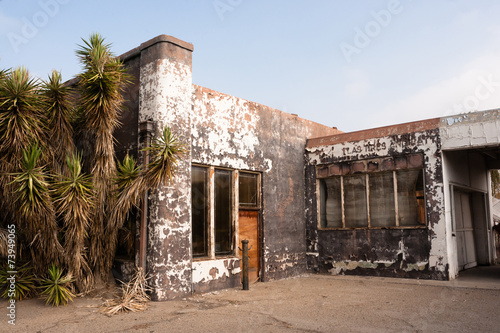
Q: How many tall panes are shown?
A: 2